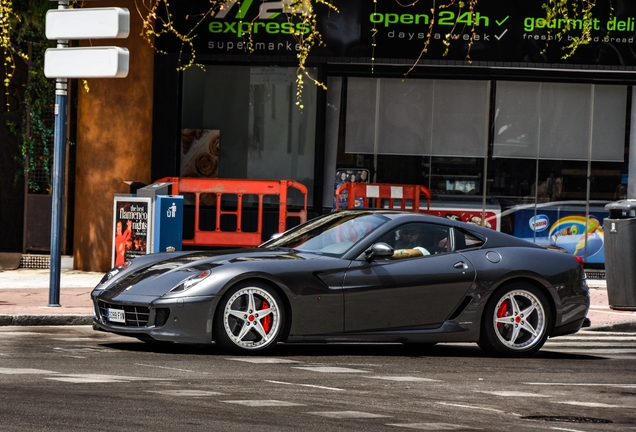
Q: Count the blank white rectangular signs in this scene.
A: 2